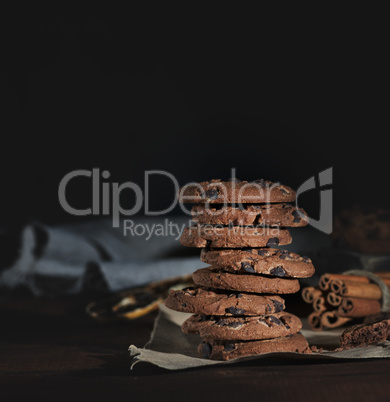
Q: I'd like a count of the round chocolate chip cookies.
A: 8